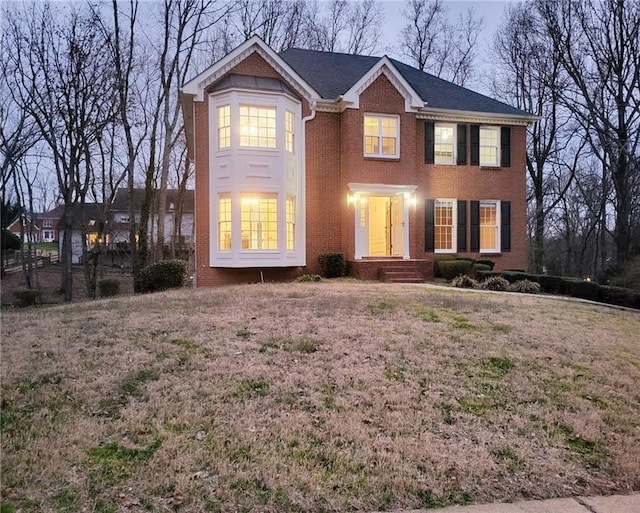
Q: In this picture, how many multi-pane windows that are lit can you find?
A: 11